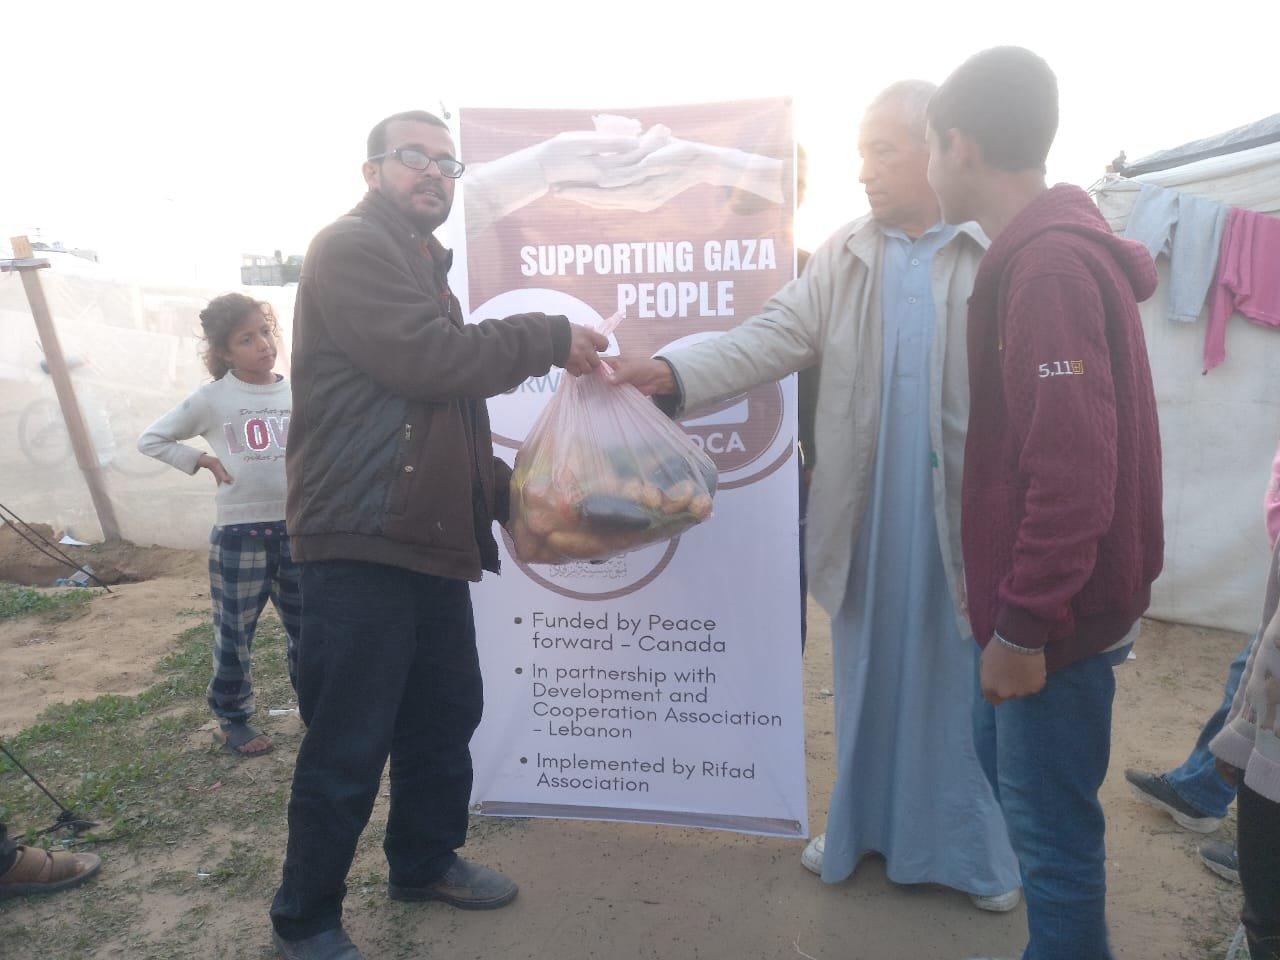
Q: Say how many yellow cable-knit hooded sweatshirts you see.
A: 0